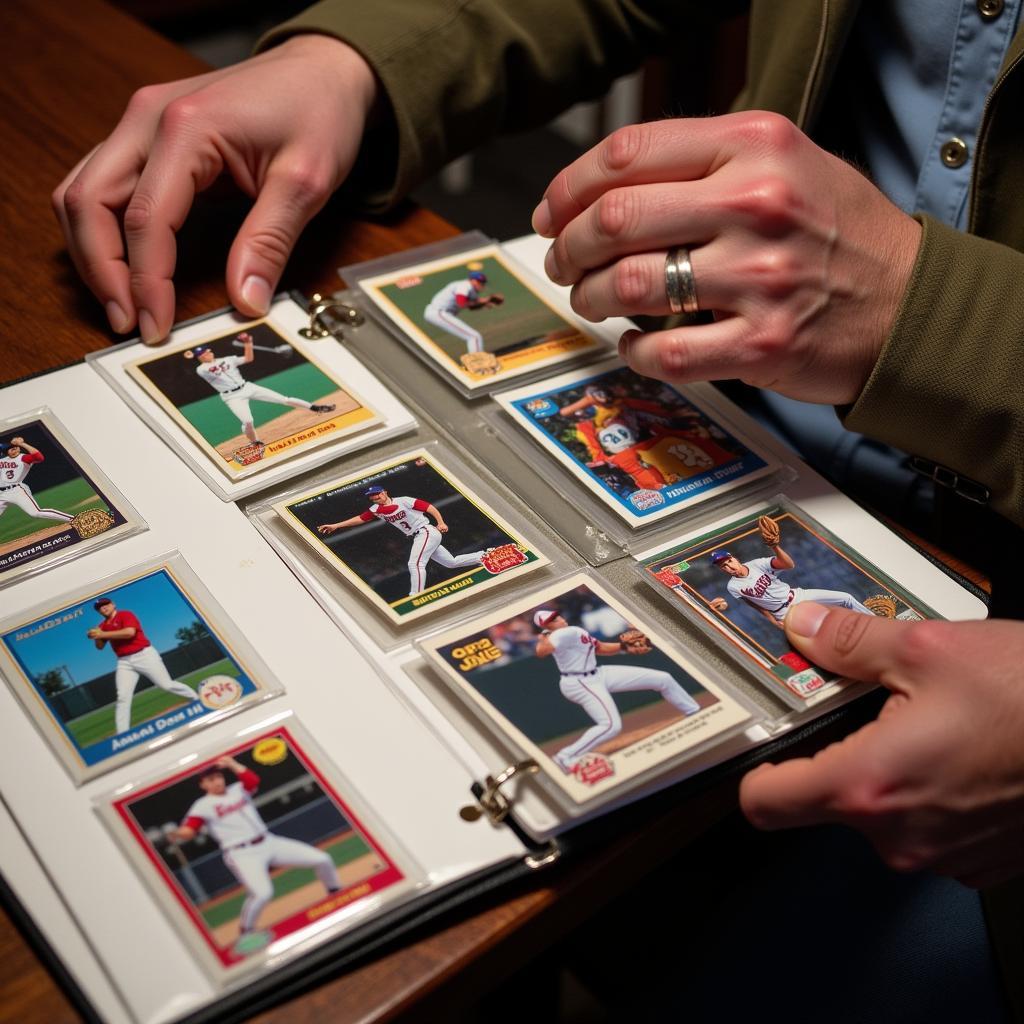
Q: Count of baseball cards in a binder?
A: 9